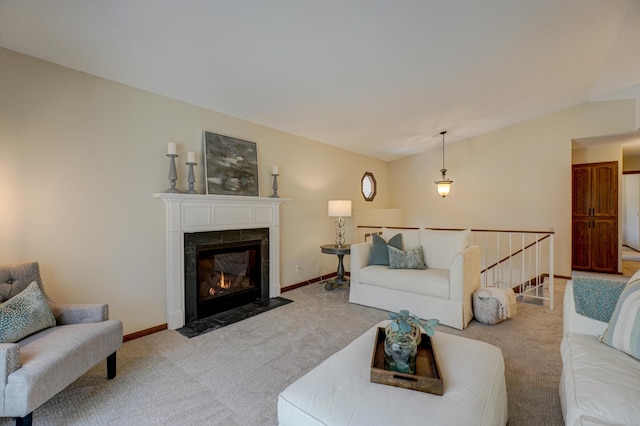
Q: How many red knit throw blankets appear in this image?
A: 0